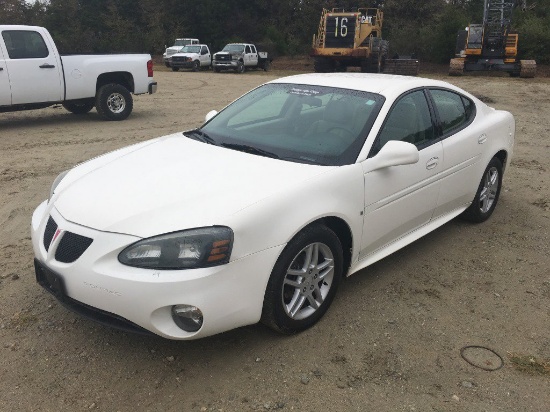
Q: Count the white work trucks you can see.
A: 4